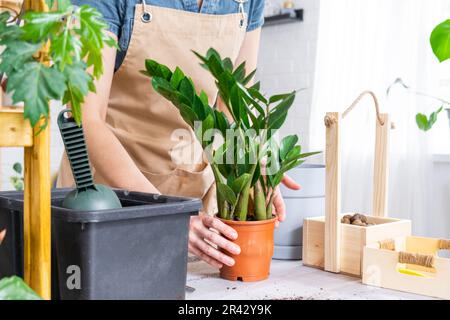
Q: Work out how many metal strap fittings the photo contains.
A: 2